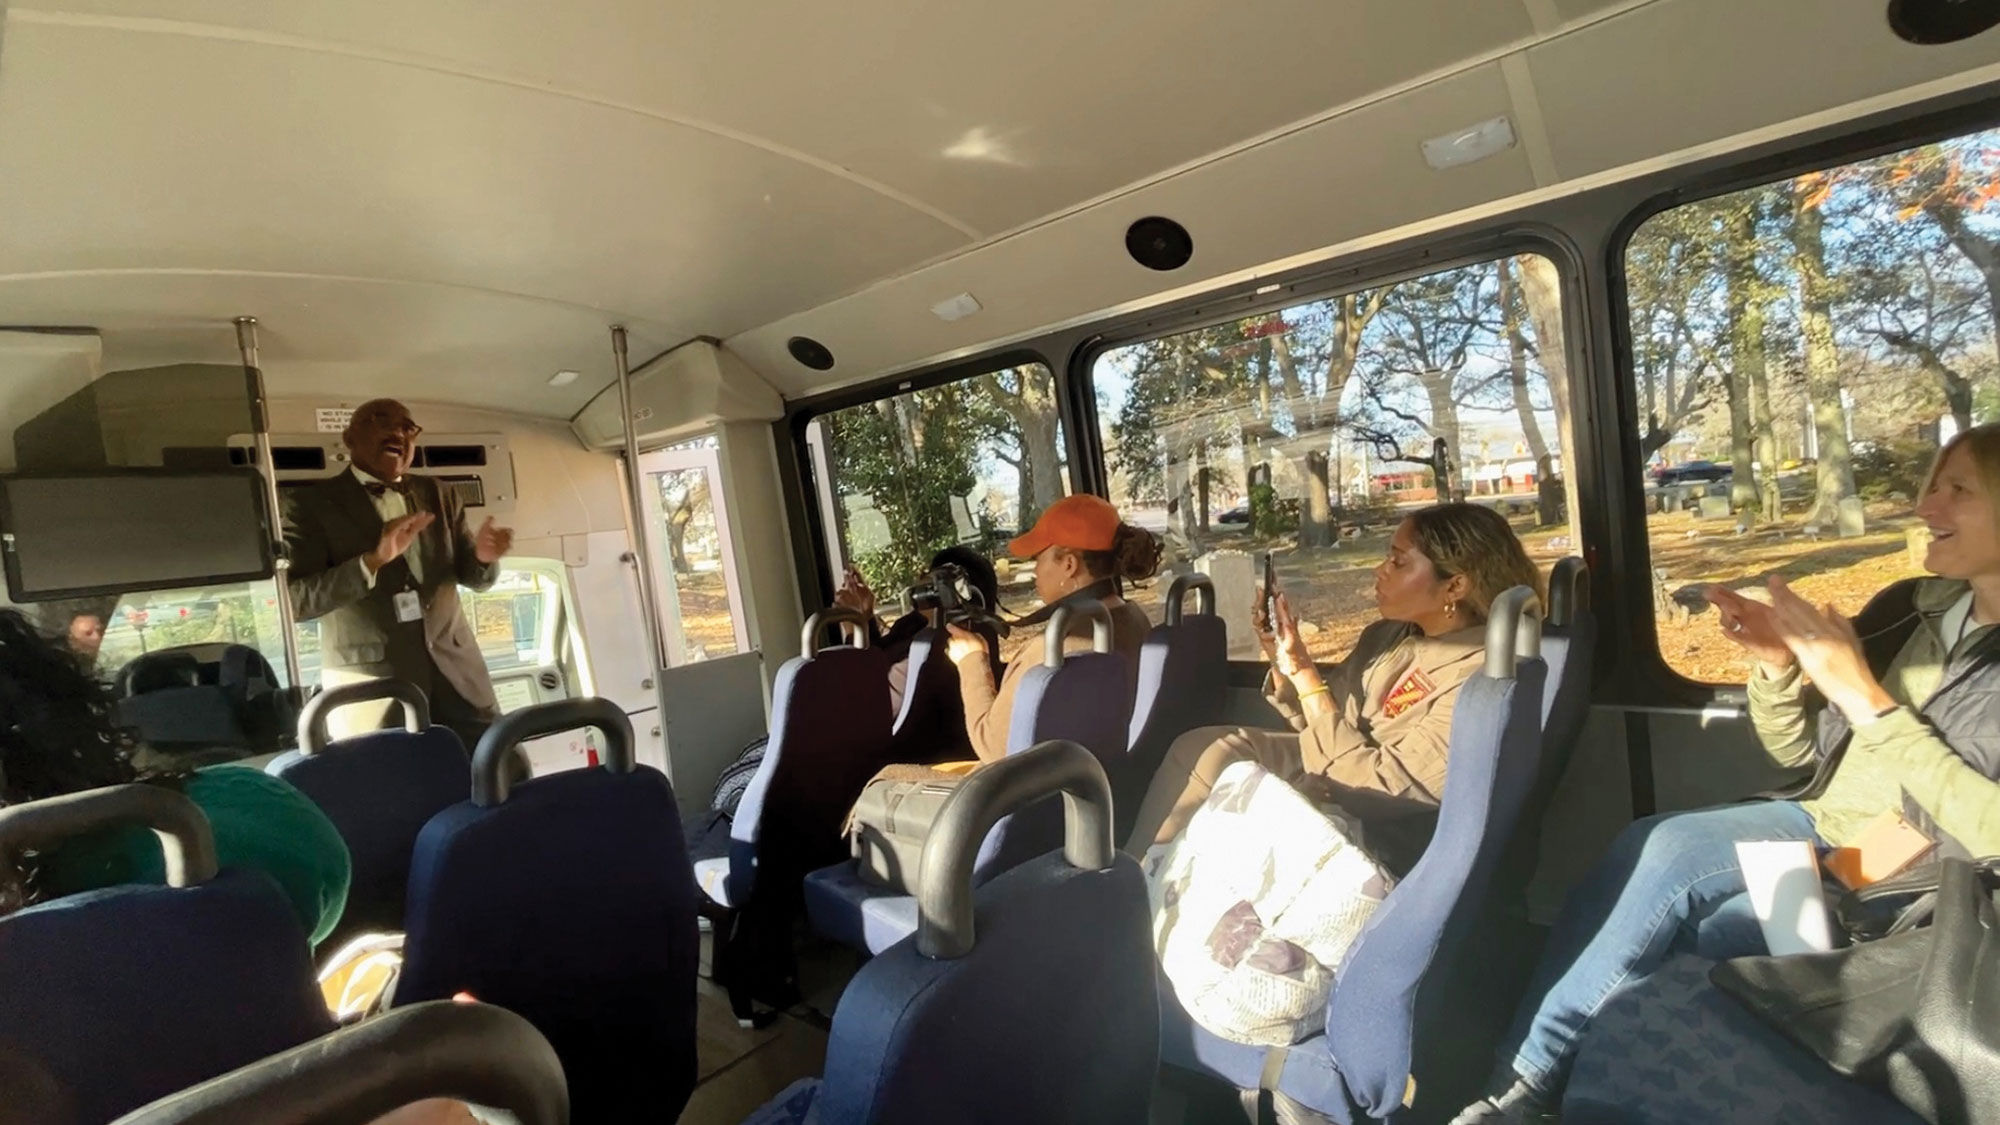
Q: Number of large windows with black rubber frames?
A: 3